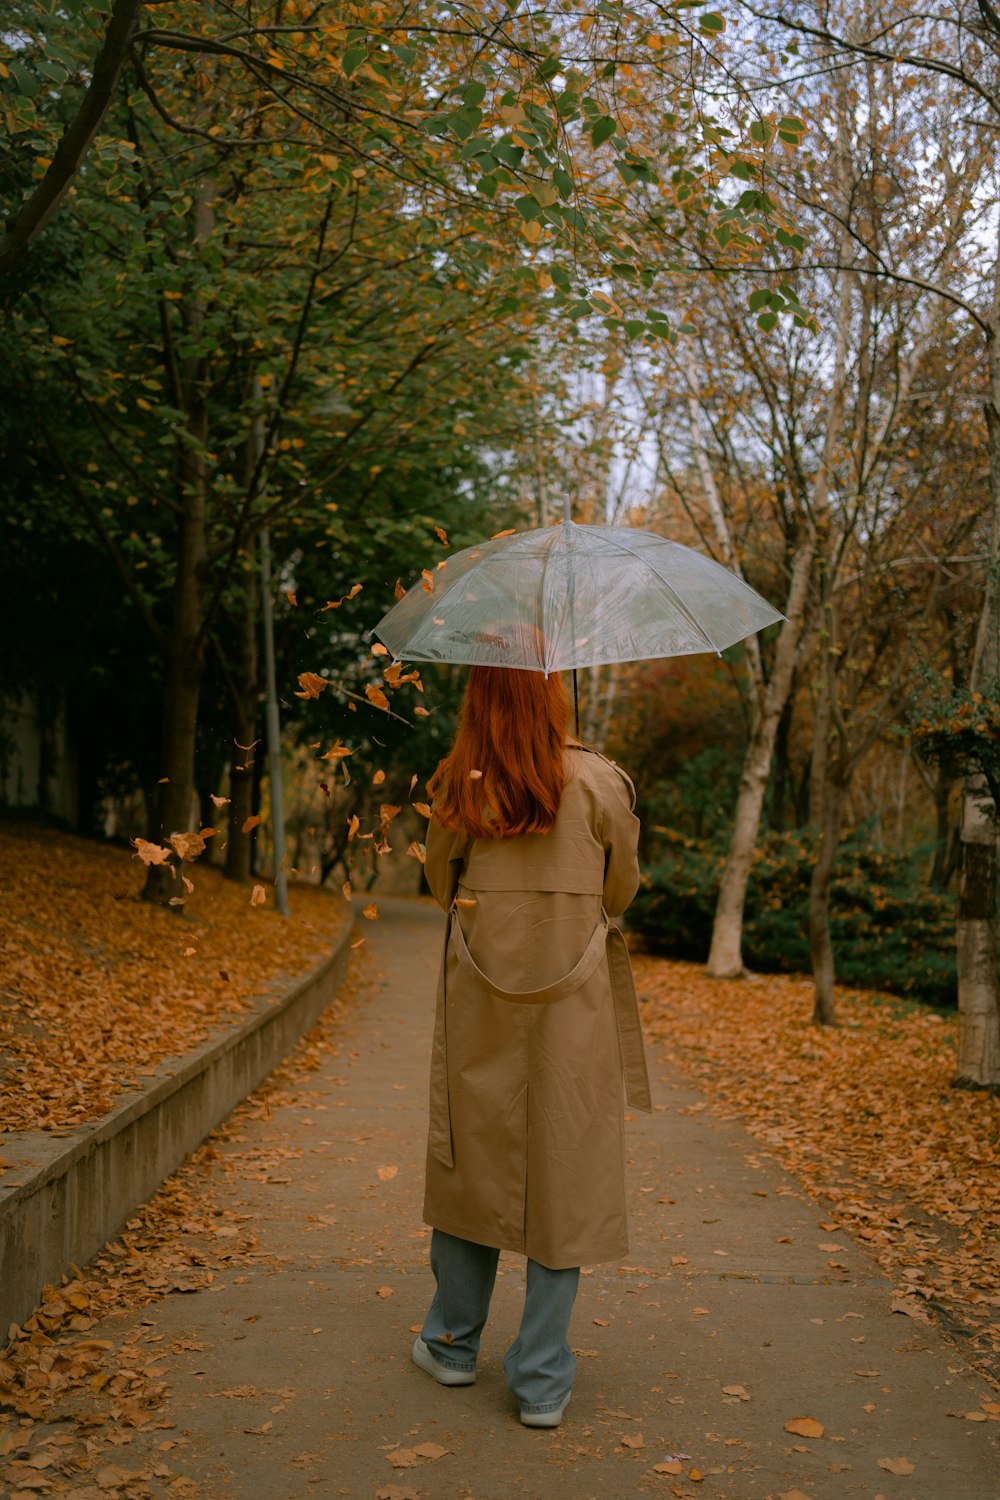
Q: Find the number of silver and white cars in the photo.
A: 0